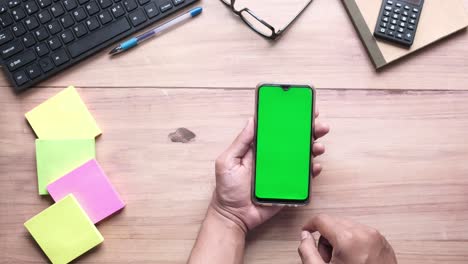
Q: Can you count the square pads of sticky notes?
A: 4